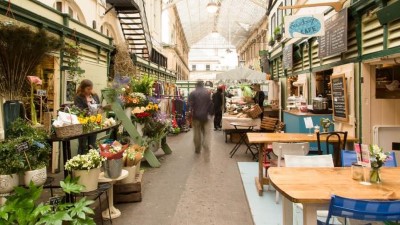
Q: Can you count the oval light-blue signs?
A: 1